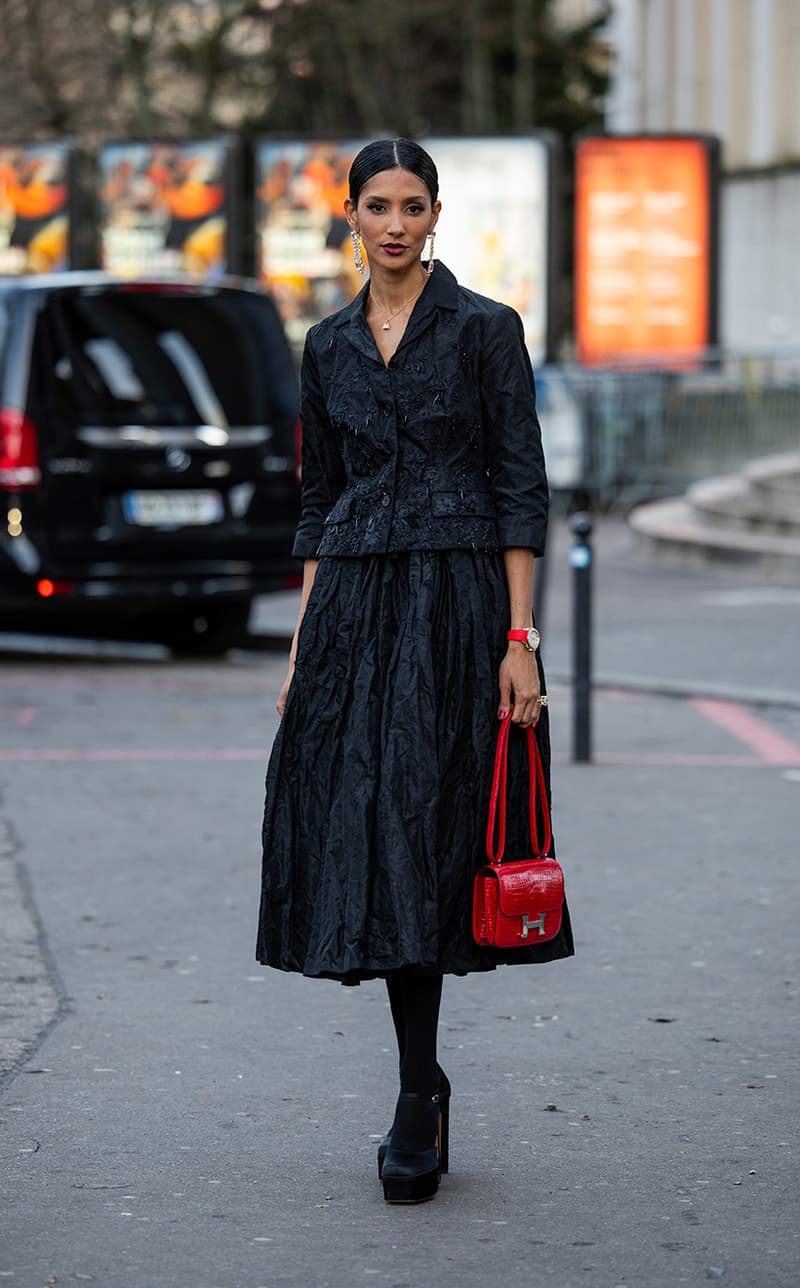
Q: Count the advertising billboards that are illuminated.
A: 5